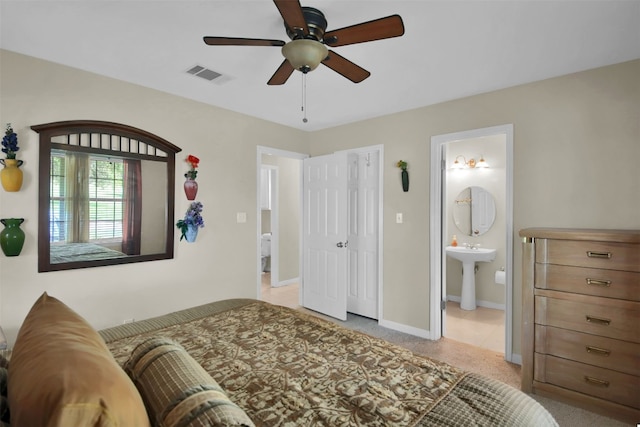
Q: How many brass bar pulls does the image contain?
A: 5